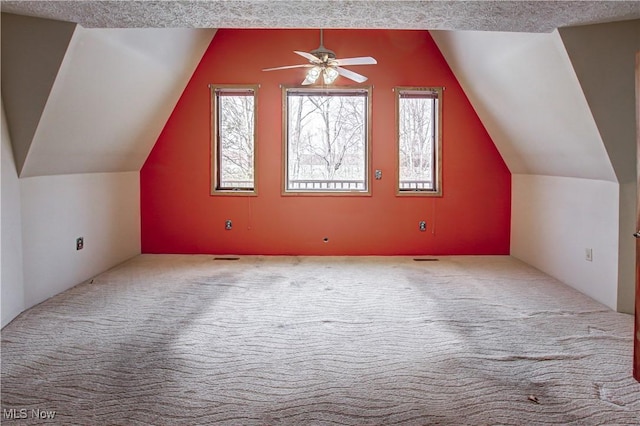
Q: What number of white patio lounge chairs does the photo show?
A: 0